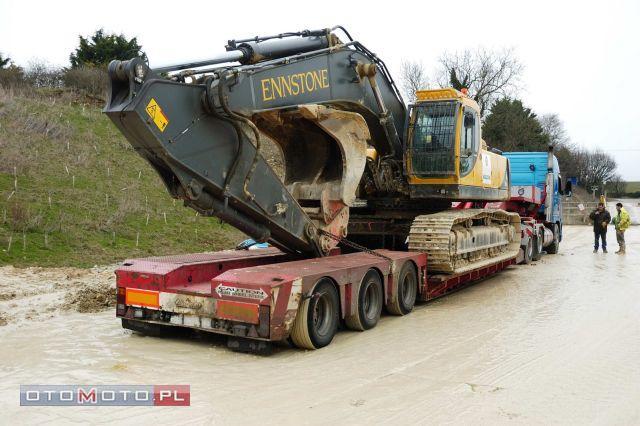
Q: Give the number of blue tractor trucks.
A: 1